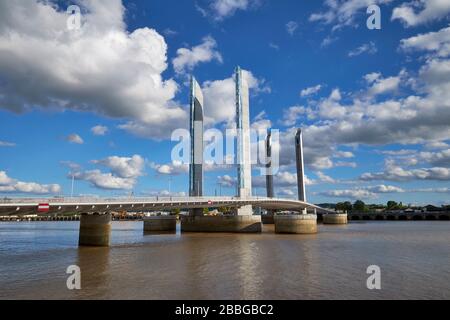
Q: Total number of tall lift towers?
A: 4